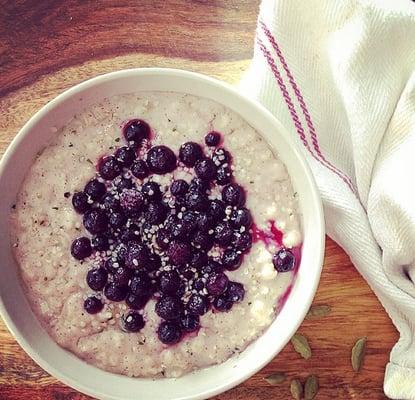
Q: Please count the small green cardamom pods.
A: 6